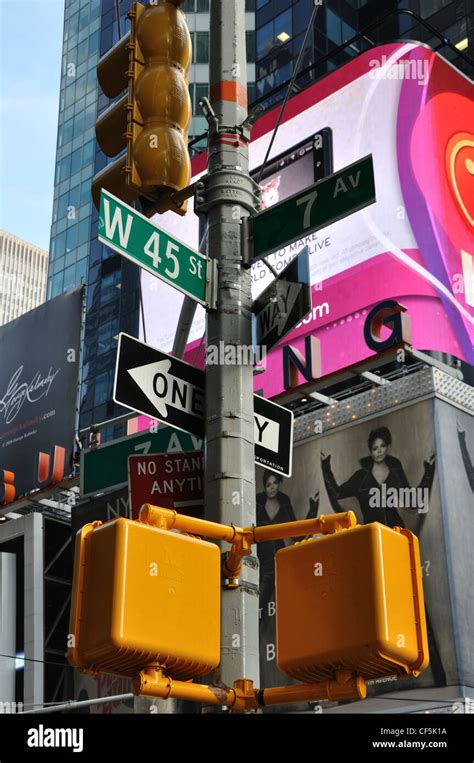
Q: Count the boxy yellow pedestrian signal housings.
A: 2